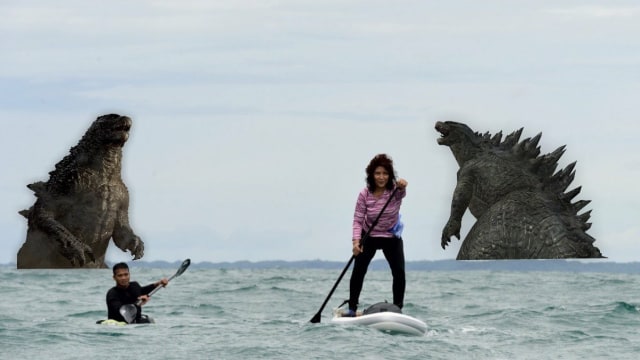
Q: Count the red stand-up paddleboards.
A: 0